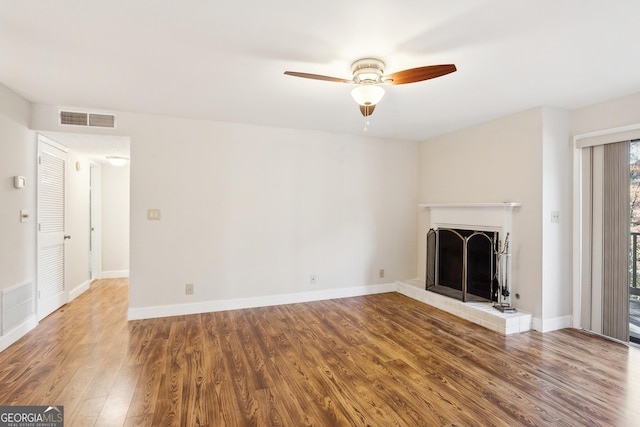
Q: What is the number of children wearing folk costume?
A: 0